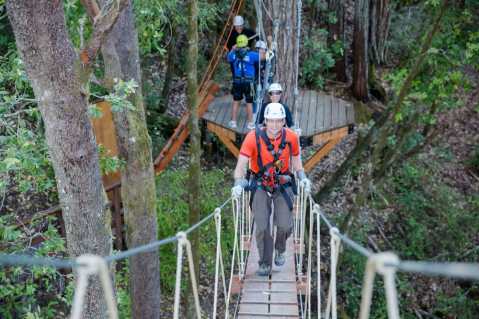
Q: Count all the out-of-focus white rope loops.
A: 2